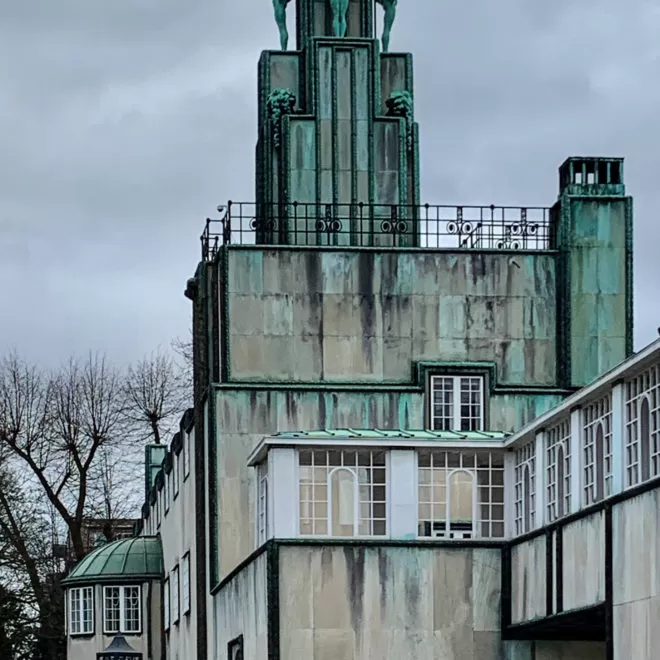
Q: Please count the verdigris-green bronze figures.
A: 3